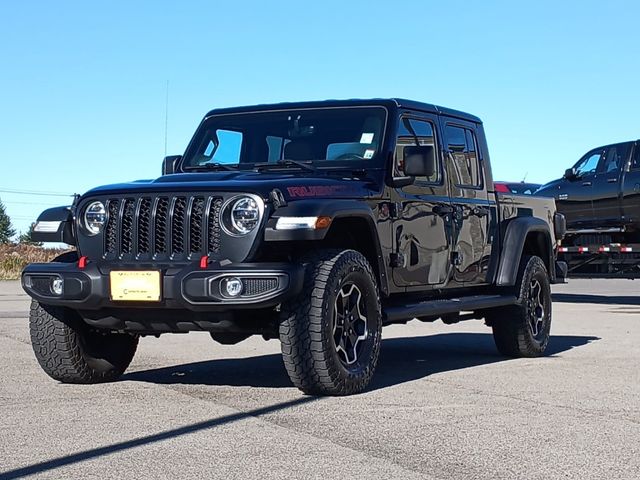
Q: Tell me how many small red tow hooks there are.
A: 2